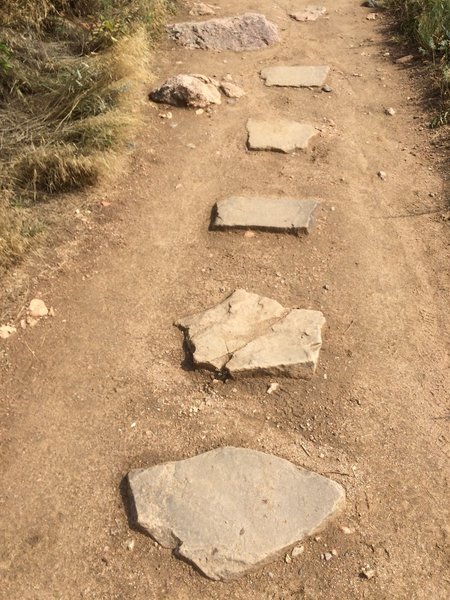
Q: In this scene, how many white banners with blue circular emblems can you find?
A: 0